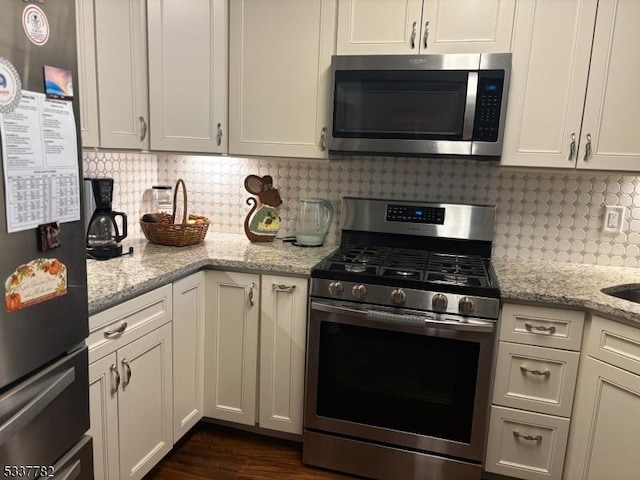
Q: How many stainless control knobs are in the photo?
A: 5